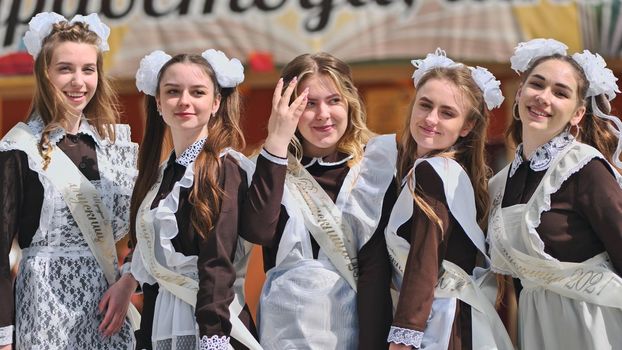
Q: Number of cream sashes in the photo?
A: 5